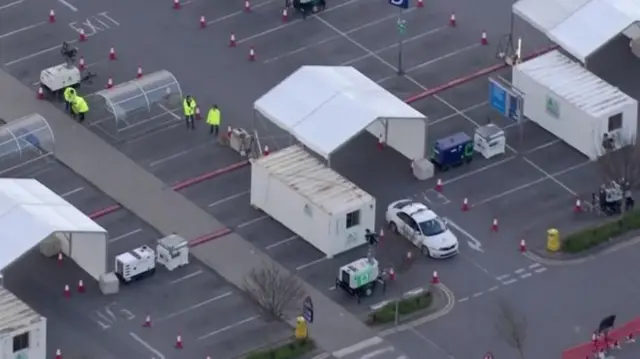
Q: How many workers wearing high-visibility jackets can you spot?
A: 4